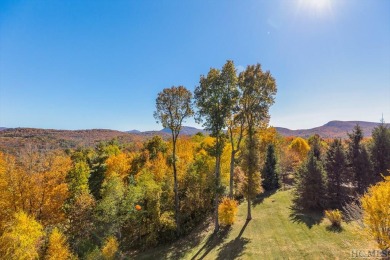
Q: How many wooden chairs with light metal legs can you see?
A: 0